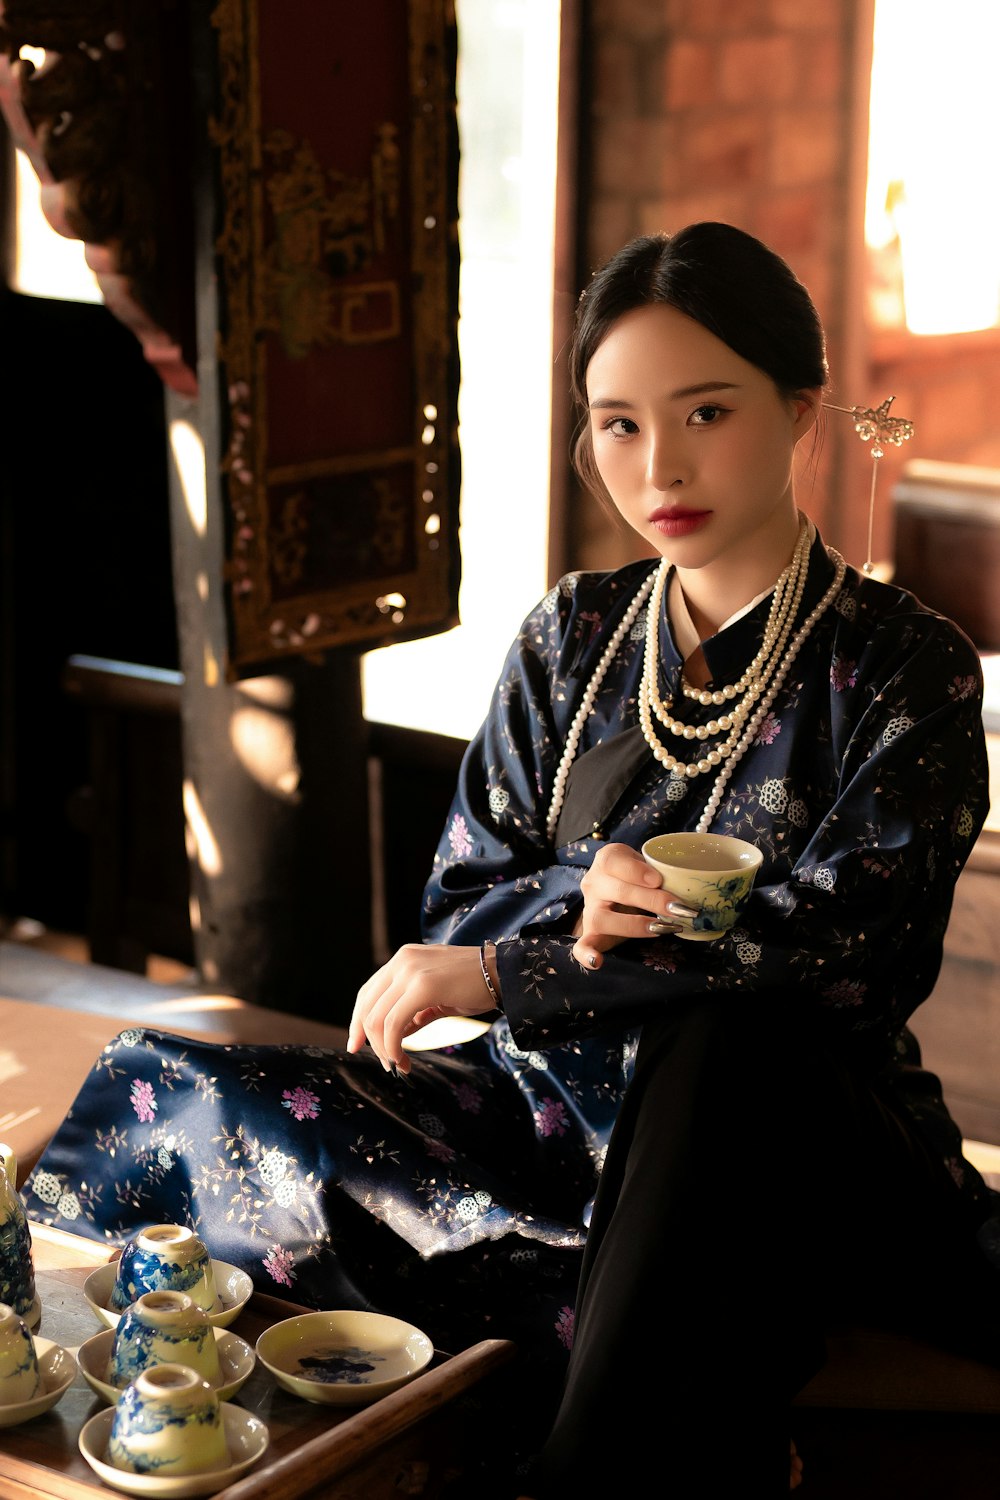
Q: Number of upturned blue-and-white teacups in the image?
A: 4